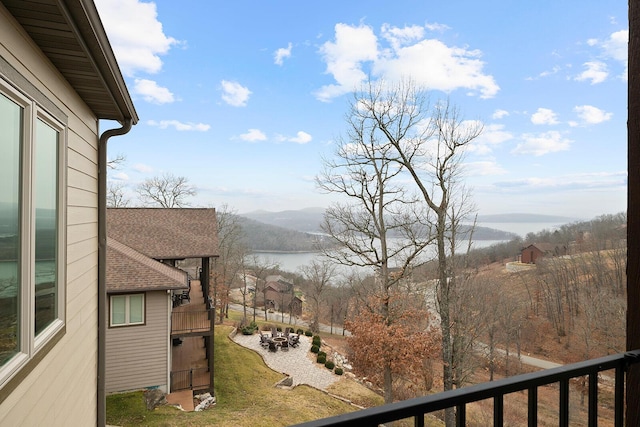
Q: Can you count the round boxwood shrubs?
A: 11